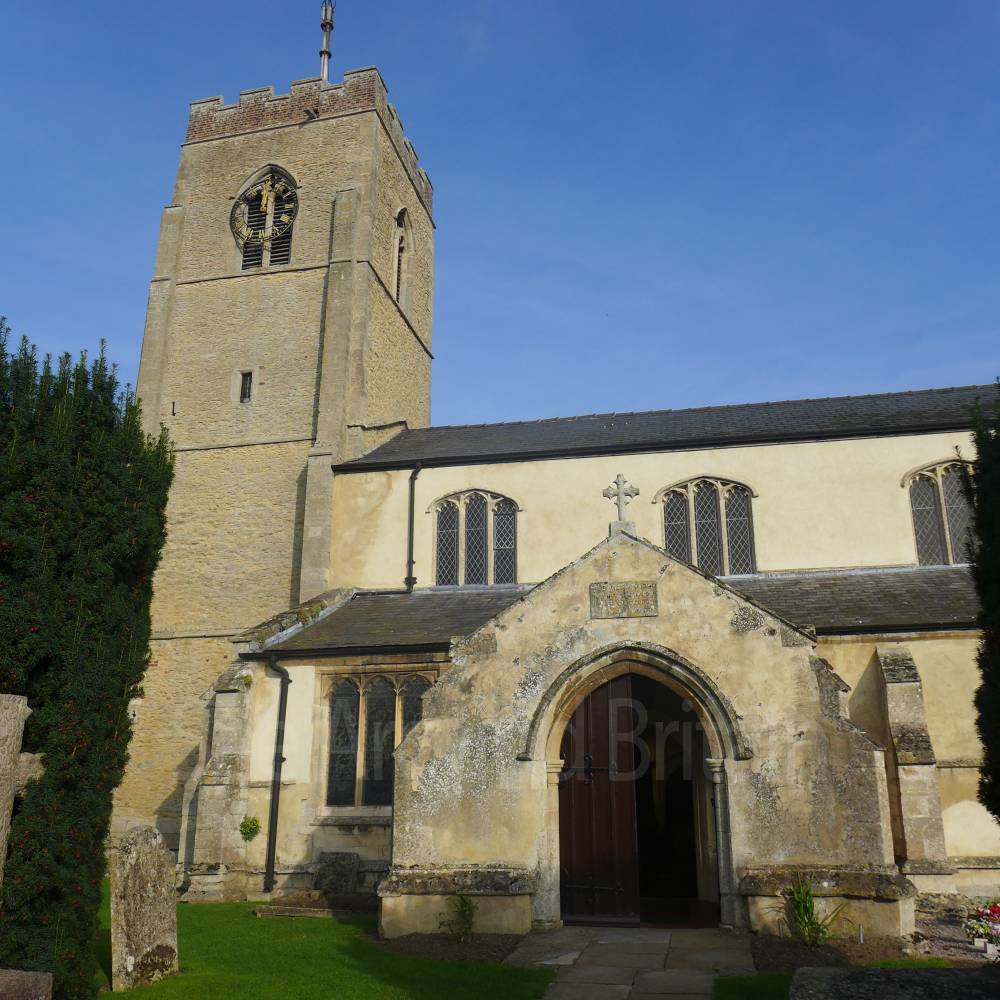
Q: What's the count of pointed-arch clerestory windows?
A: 3